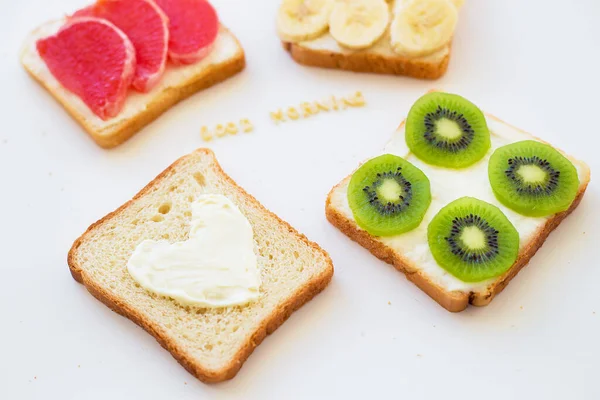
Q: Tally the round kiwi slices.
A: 4